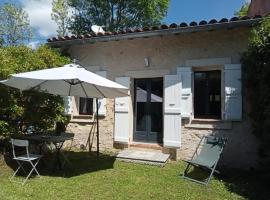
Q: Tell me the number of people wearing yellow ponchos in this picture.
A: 0